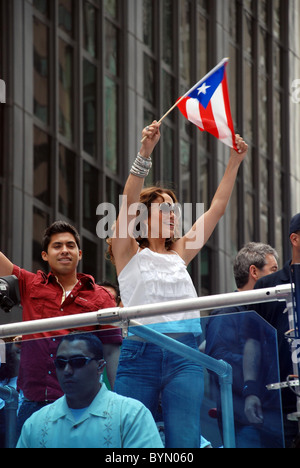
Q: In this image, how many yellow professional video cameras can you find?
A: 0